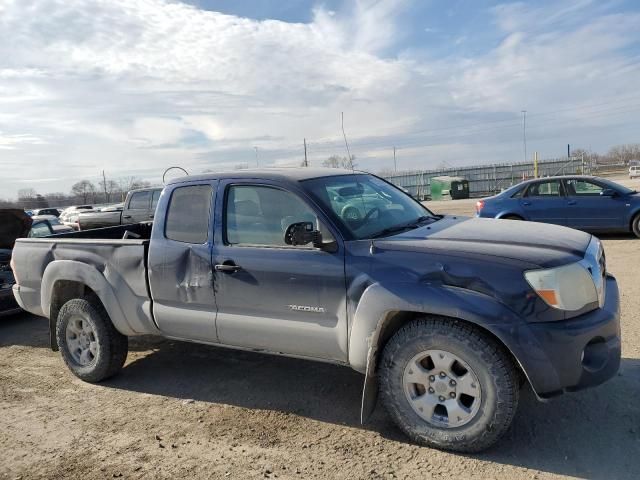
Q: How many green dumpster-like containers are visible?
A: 1